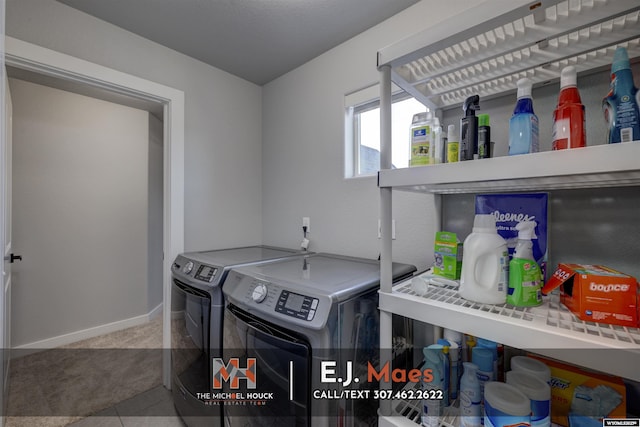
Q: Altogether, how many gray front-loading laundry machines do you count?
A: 2